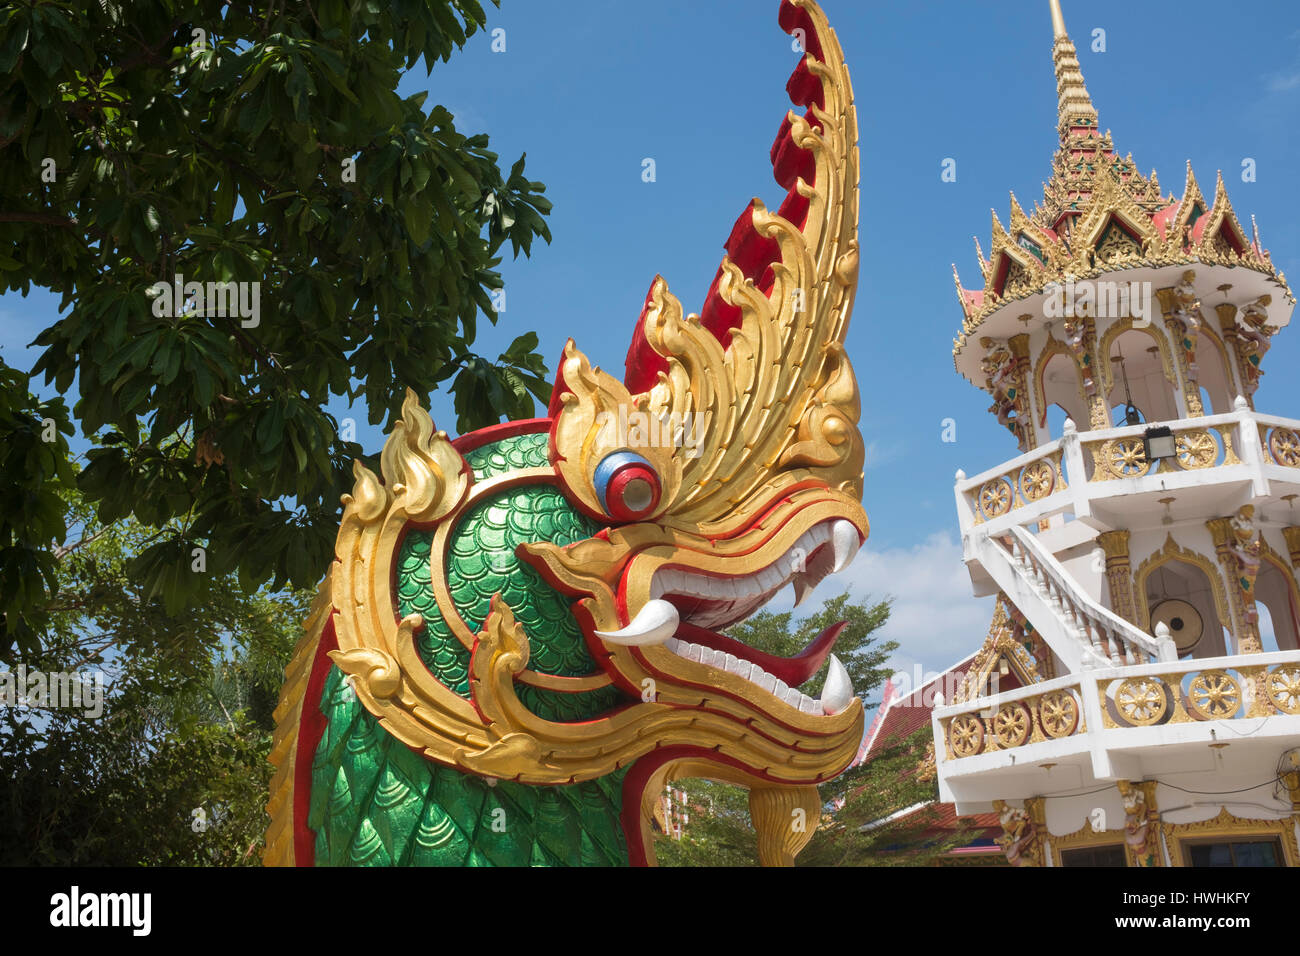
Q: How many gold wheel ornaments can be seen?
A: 11